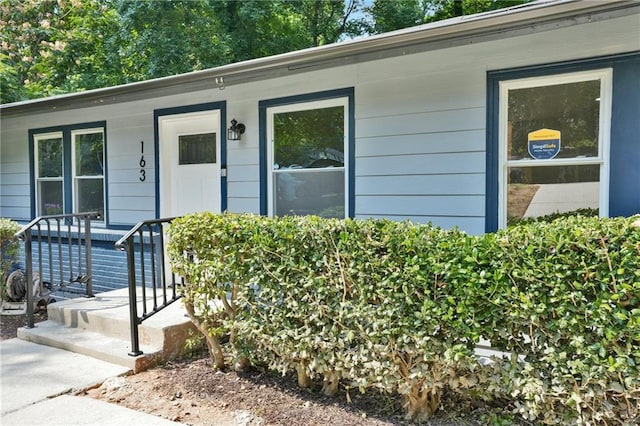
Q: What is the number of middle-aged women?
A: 0